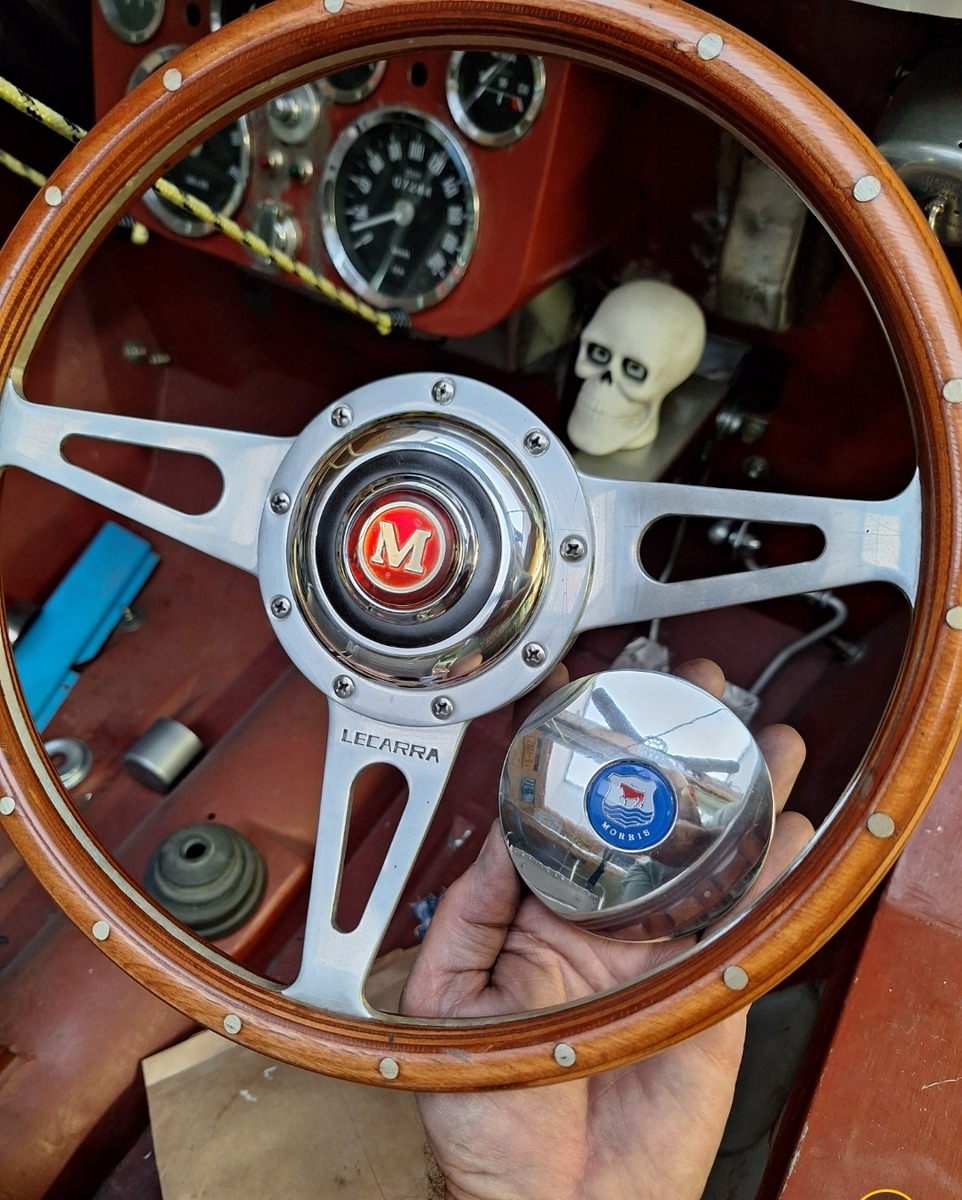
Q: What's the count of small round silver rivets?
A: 14